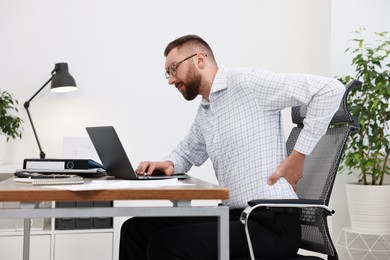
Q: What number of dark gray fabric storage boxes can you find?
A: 3